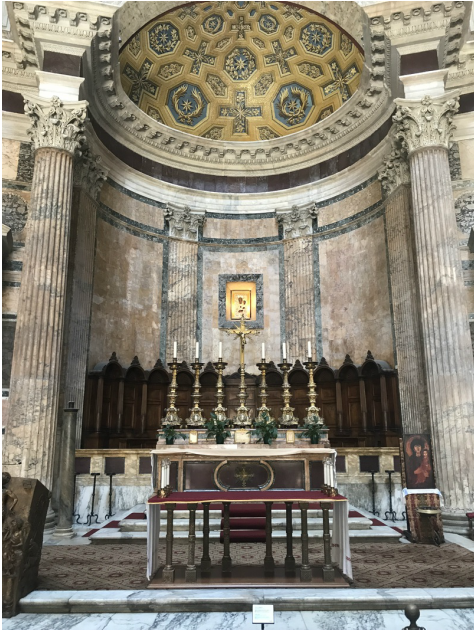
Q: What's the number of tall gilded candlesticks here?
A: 6